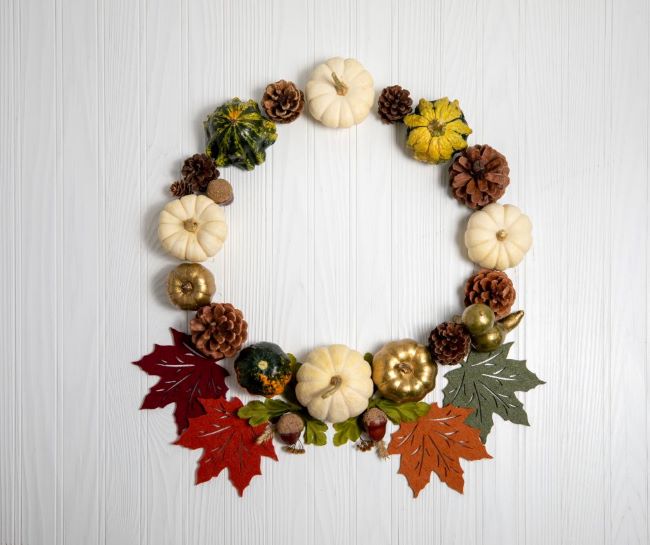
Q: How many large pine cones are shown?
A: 3